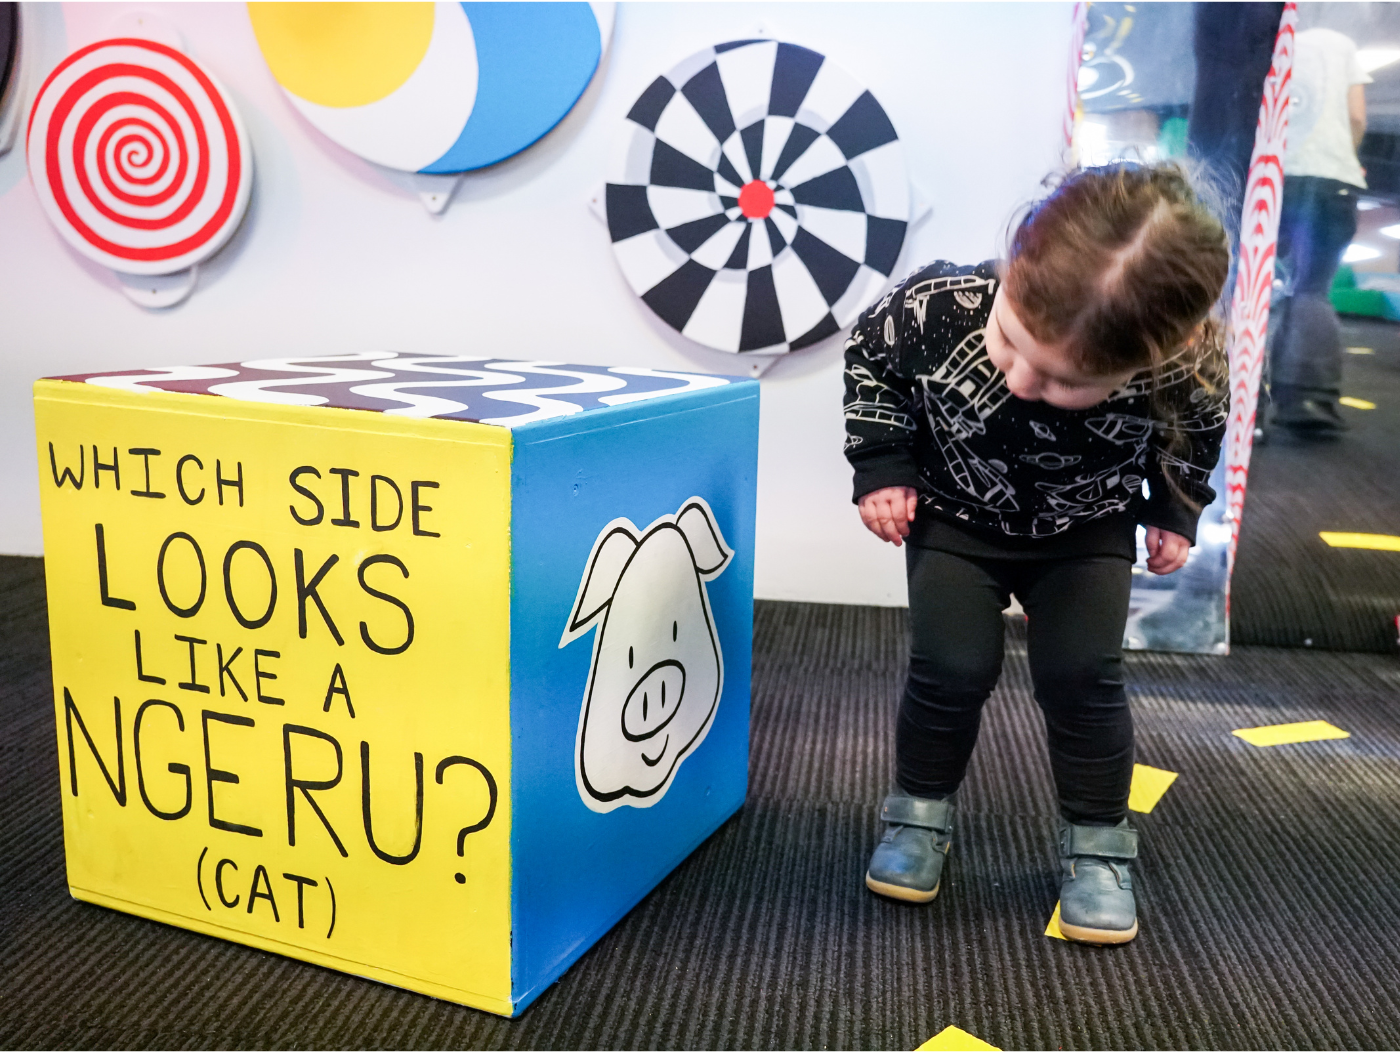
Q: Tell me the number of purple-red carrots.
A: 0